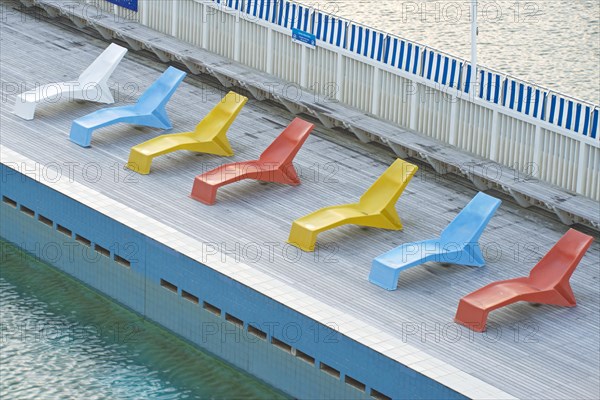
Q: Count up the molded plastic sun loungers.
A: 7